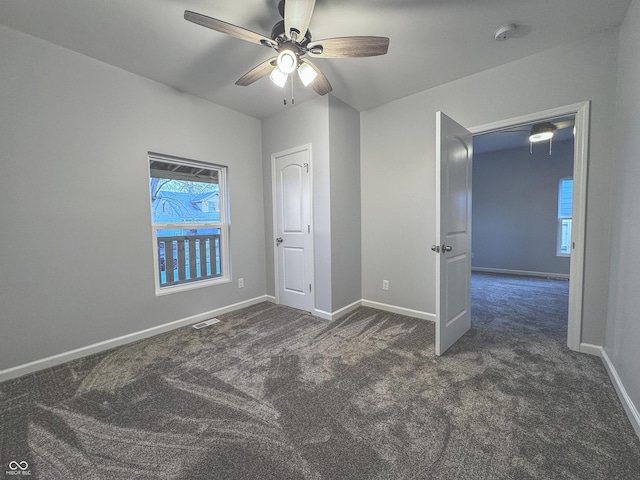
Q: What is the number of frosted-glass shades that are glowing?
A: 3